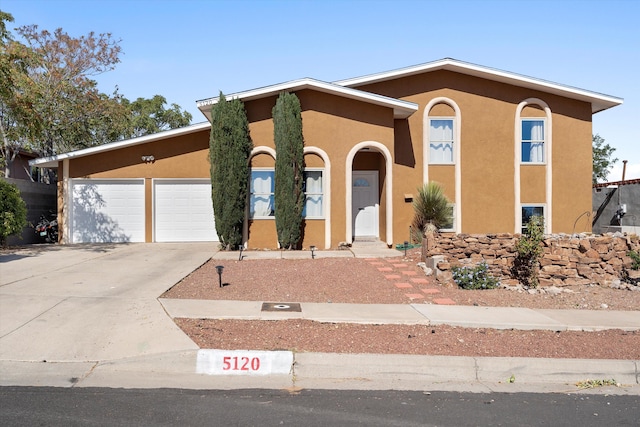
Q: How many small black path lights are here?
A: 4